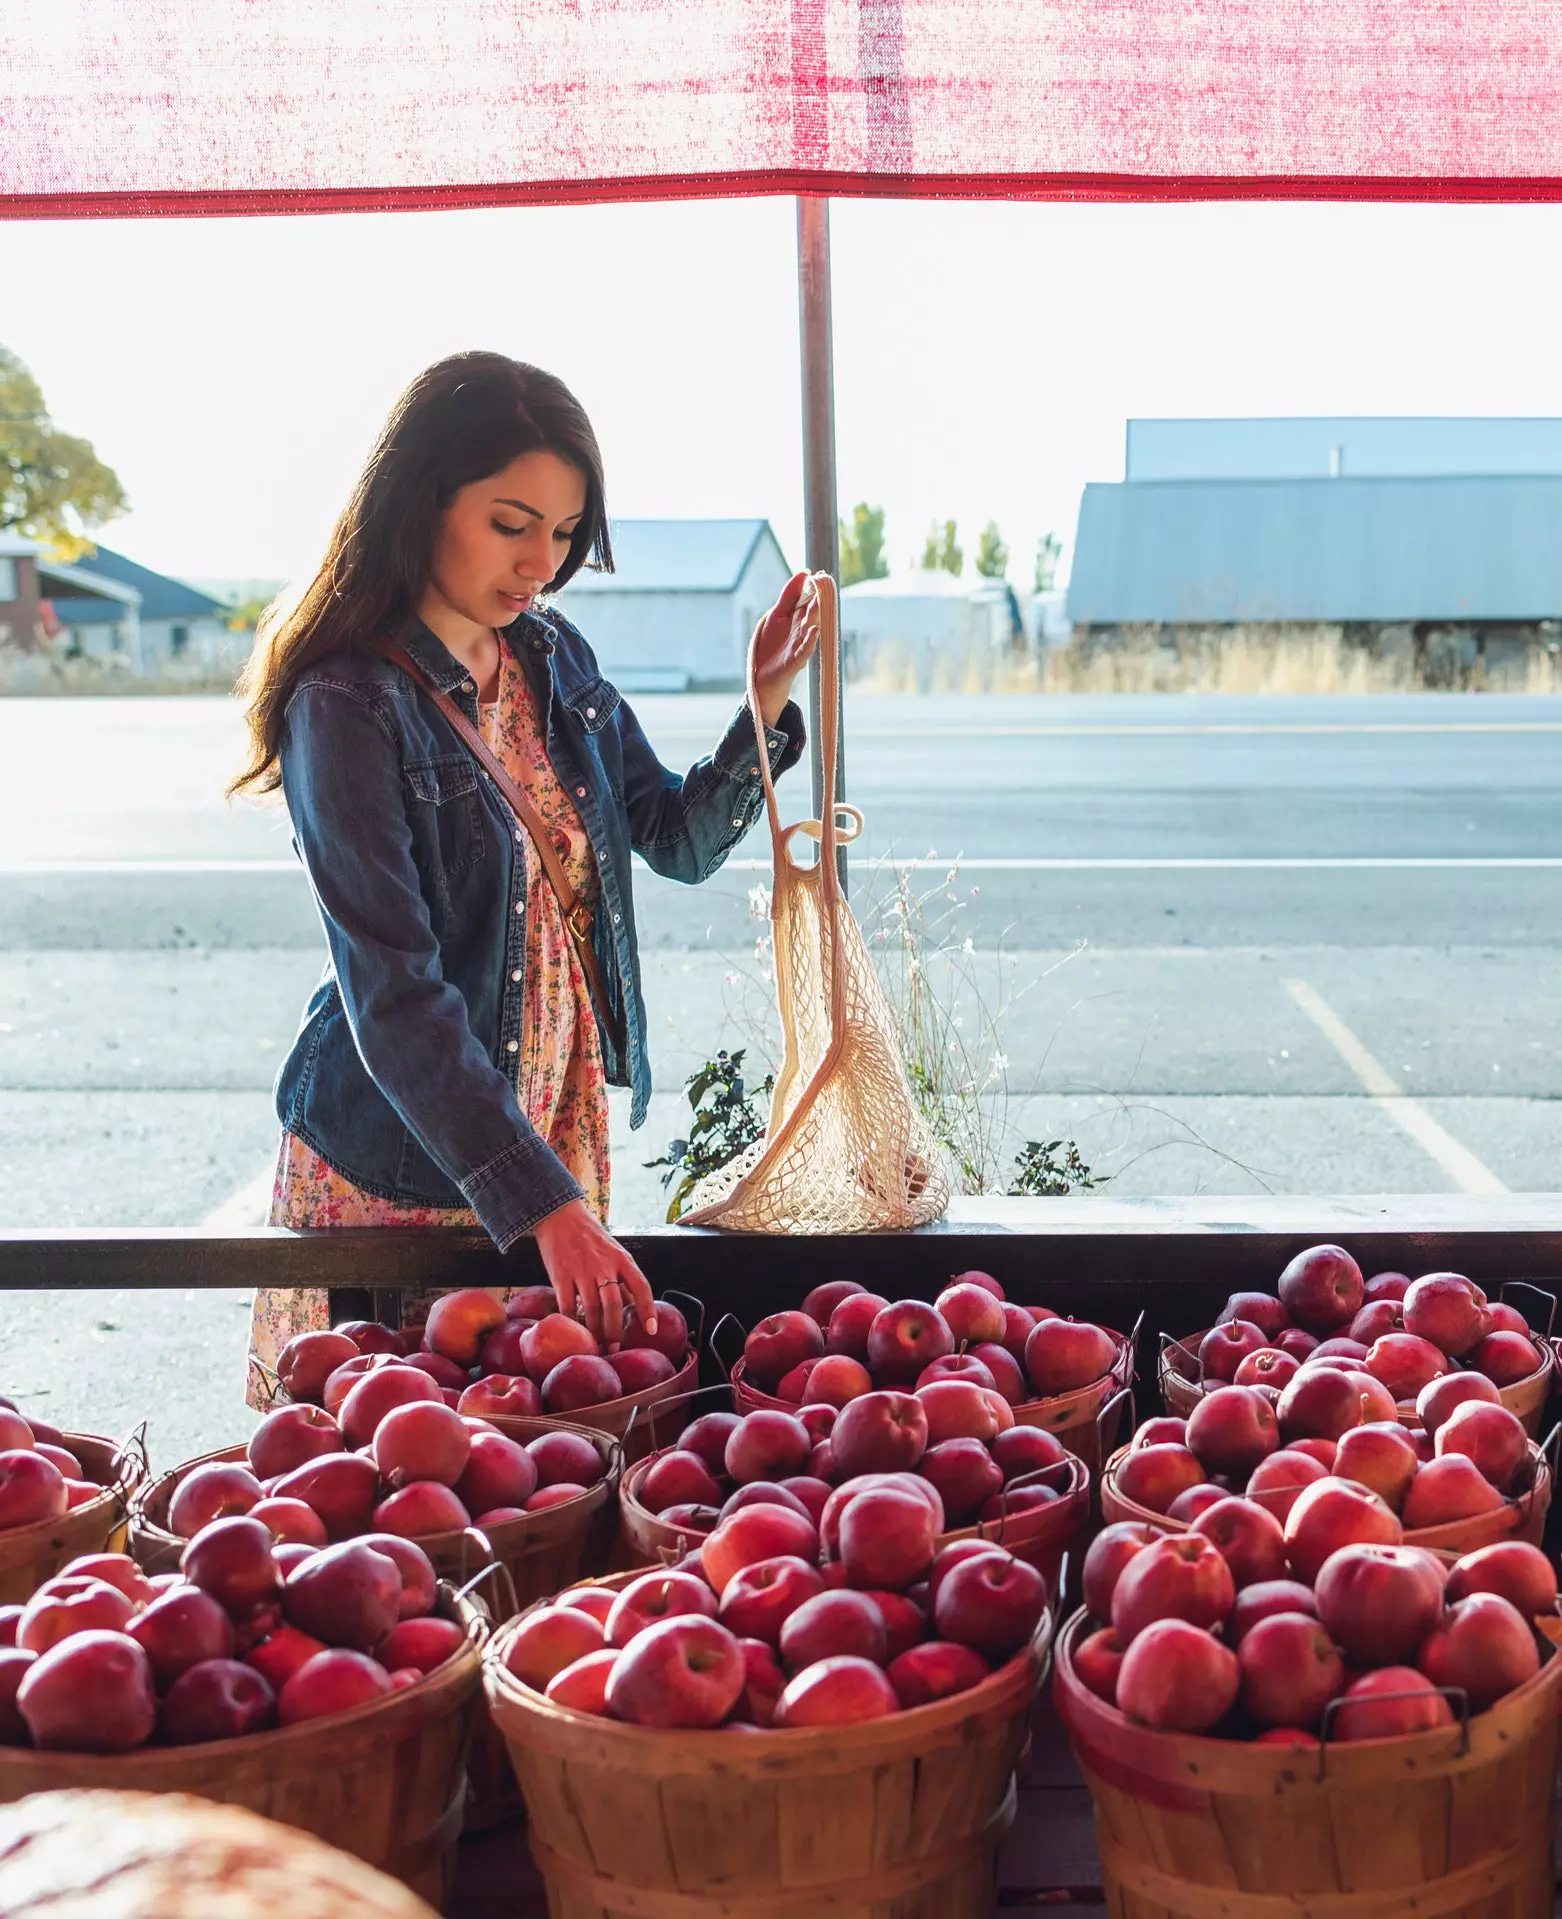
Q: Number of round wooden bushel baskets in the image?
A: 10